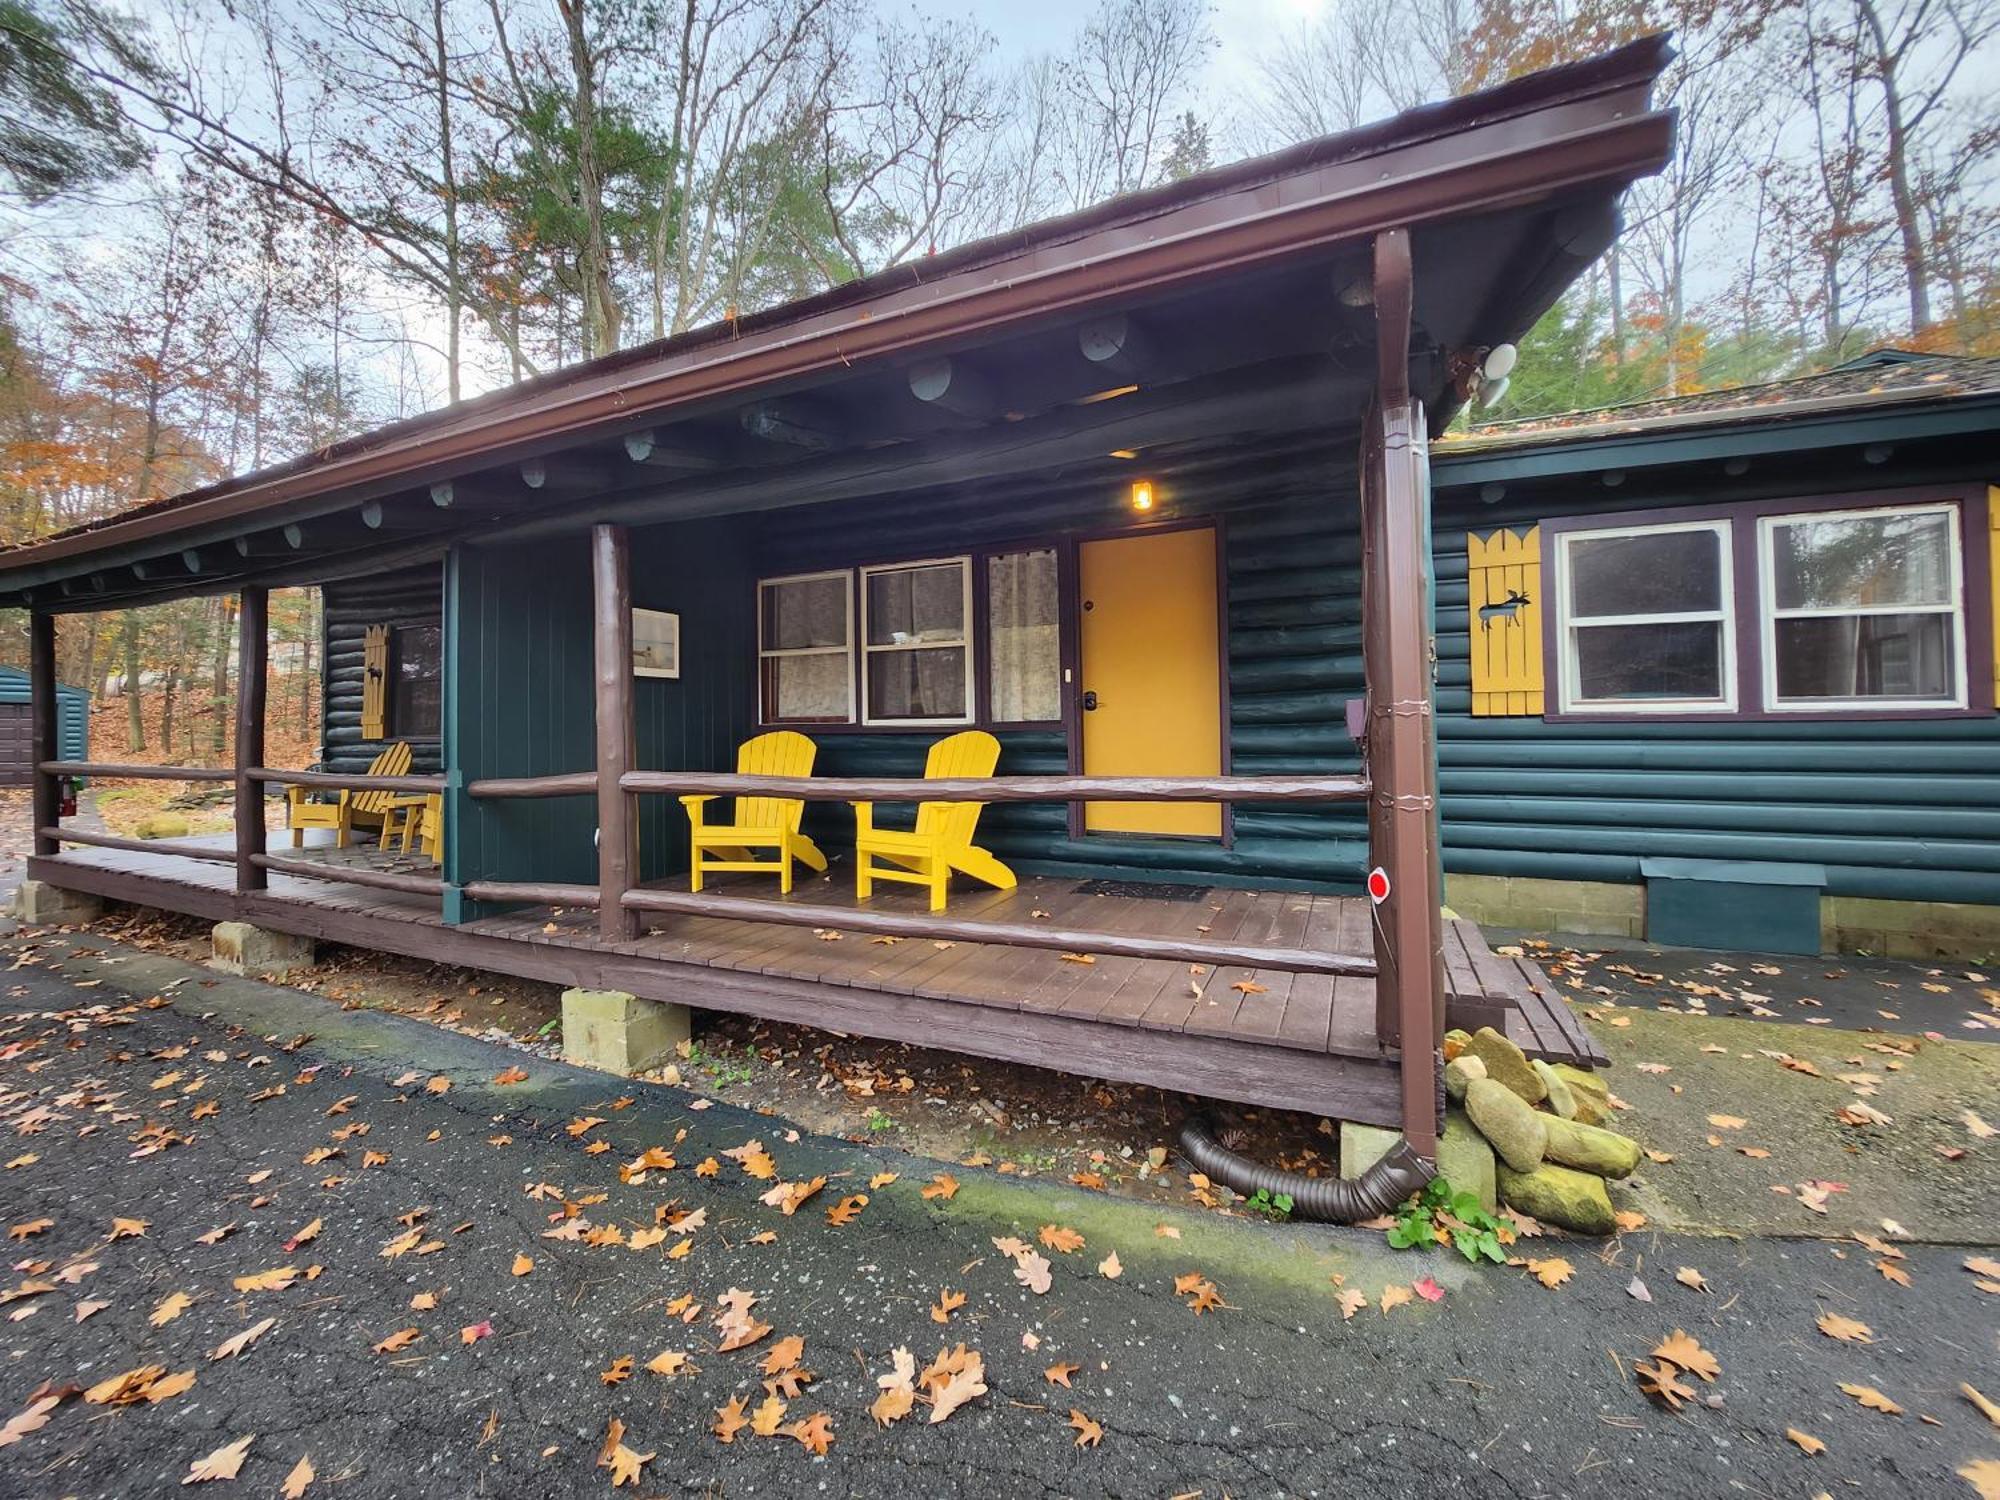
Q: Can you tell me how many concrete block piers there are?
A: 4